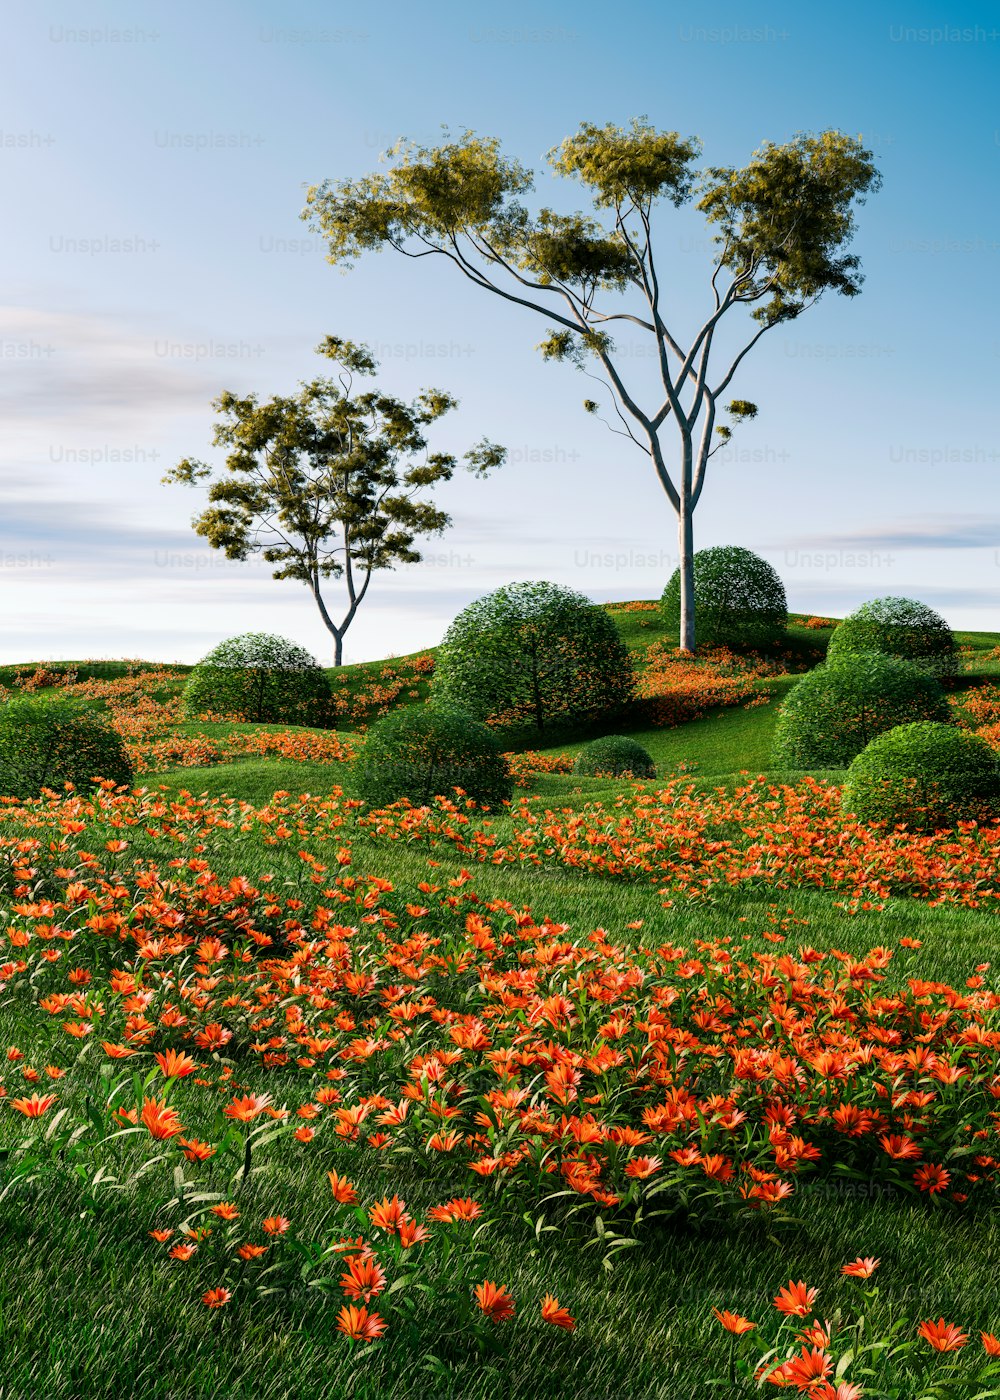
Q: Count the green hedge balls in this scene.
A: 9